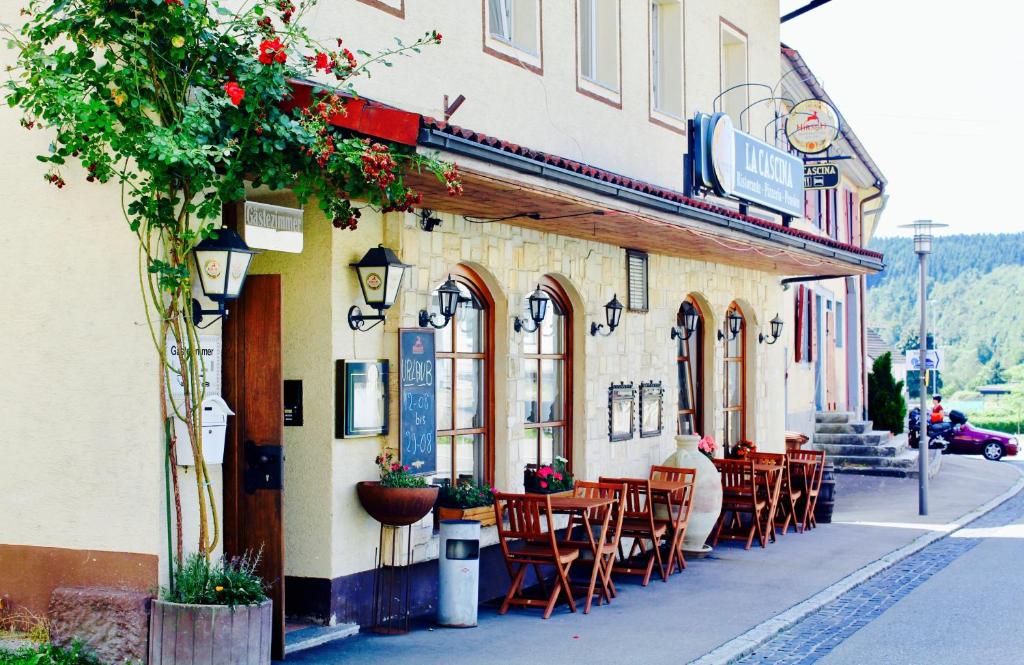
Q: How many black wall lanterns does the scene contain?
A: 8